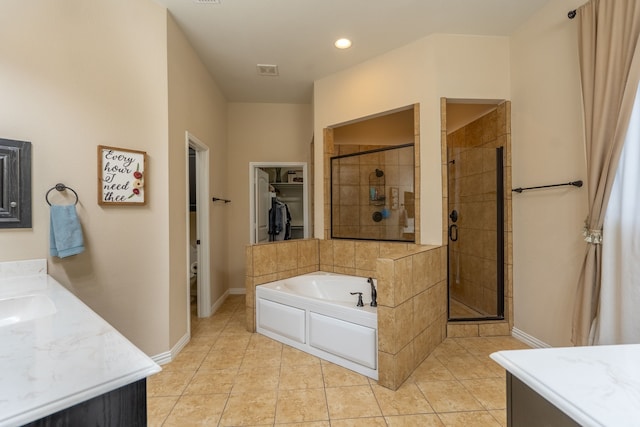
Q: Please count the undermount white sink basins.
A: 1